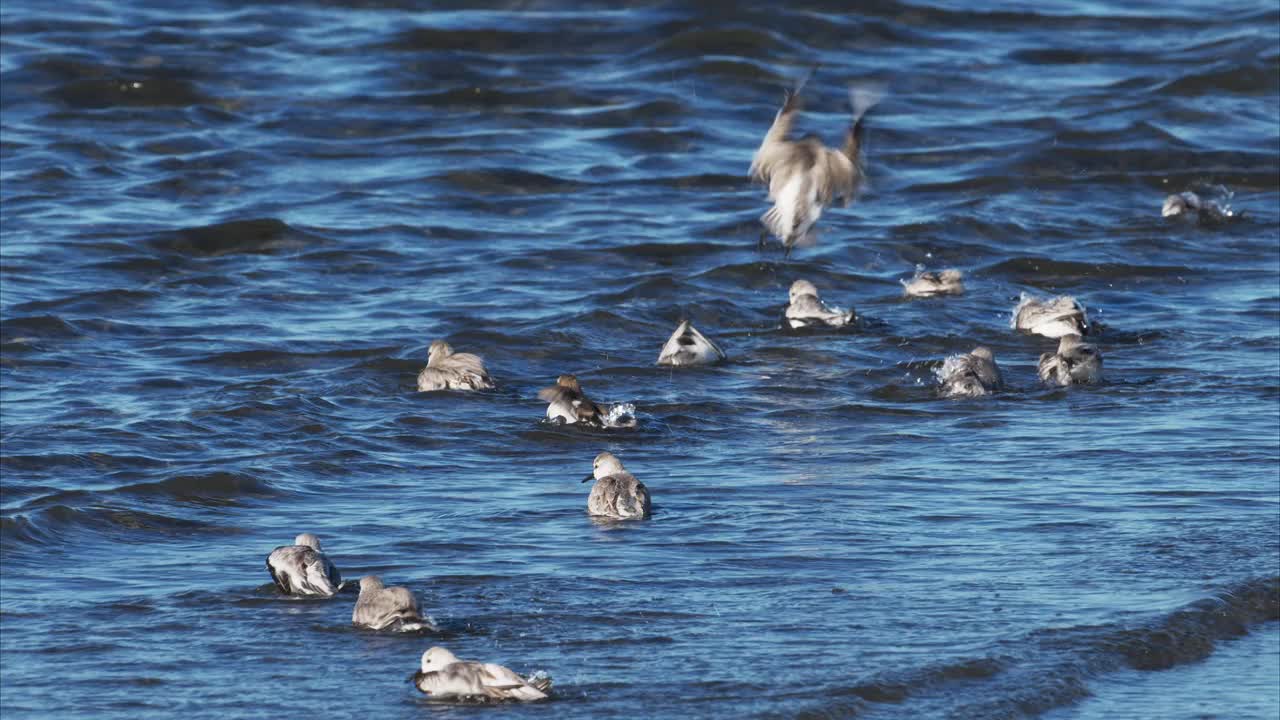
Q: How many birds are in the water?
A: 13